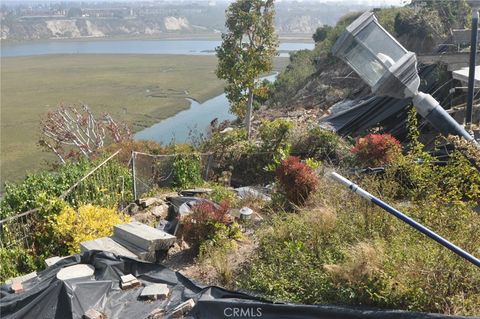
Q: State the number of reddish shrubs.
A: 3